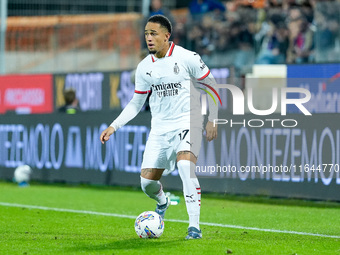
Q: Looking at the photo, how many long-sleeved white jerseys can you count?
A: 1